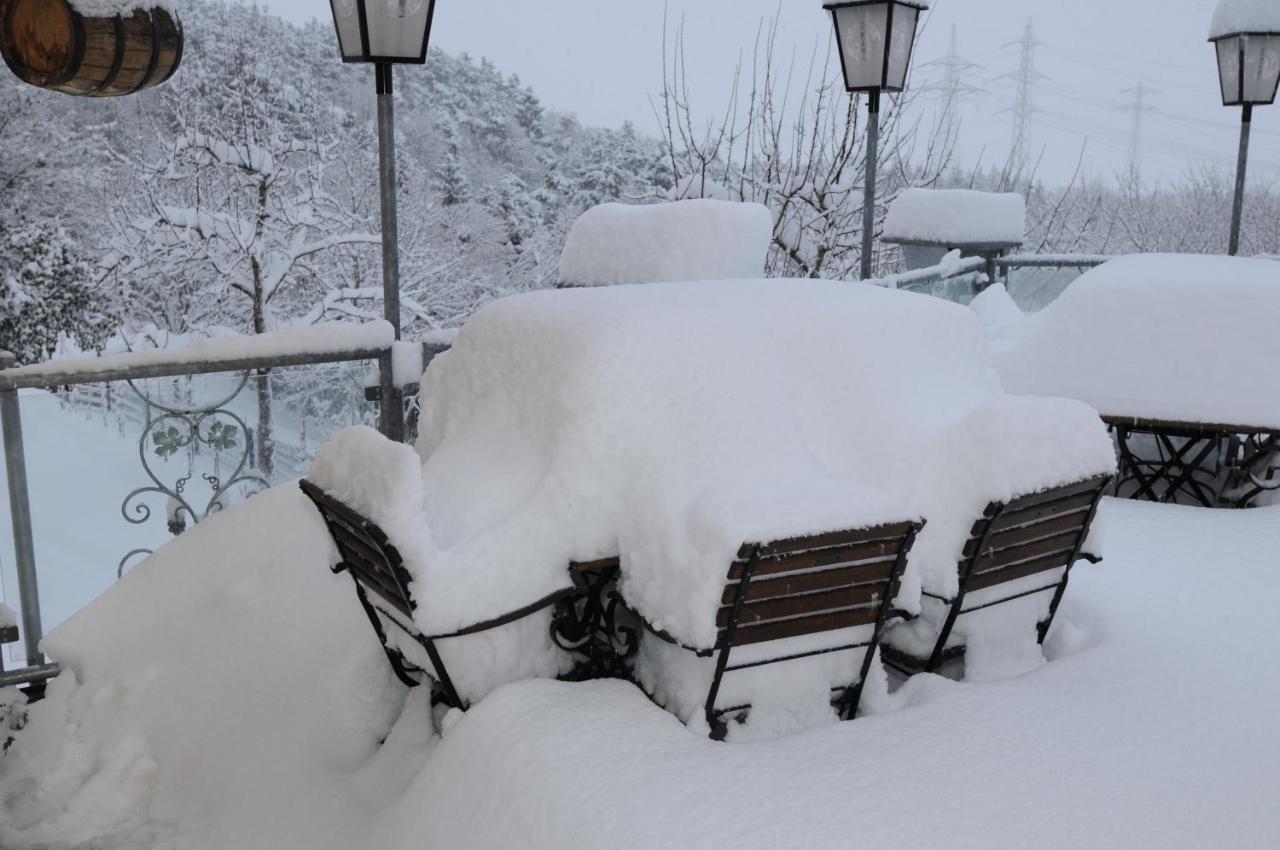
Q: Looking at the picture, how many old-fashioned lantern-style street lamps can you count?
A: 3